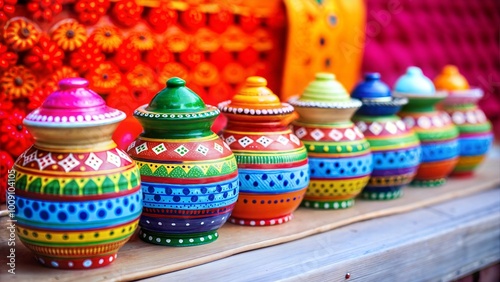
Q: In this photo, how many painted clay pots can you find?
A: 7